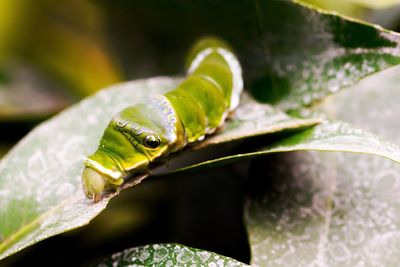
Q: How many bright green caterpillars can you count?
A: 1